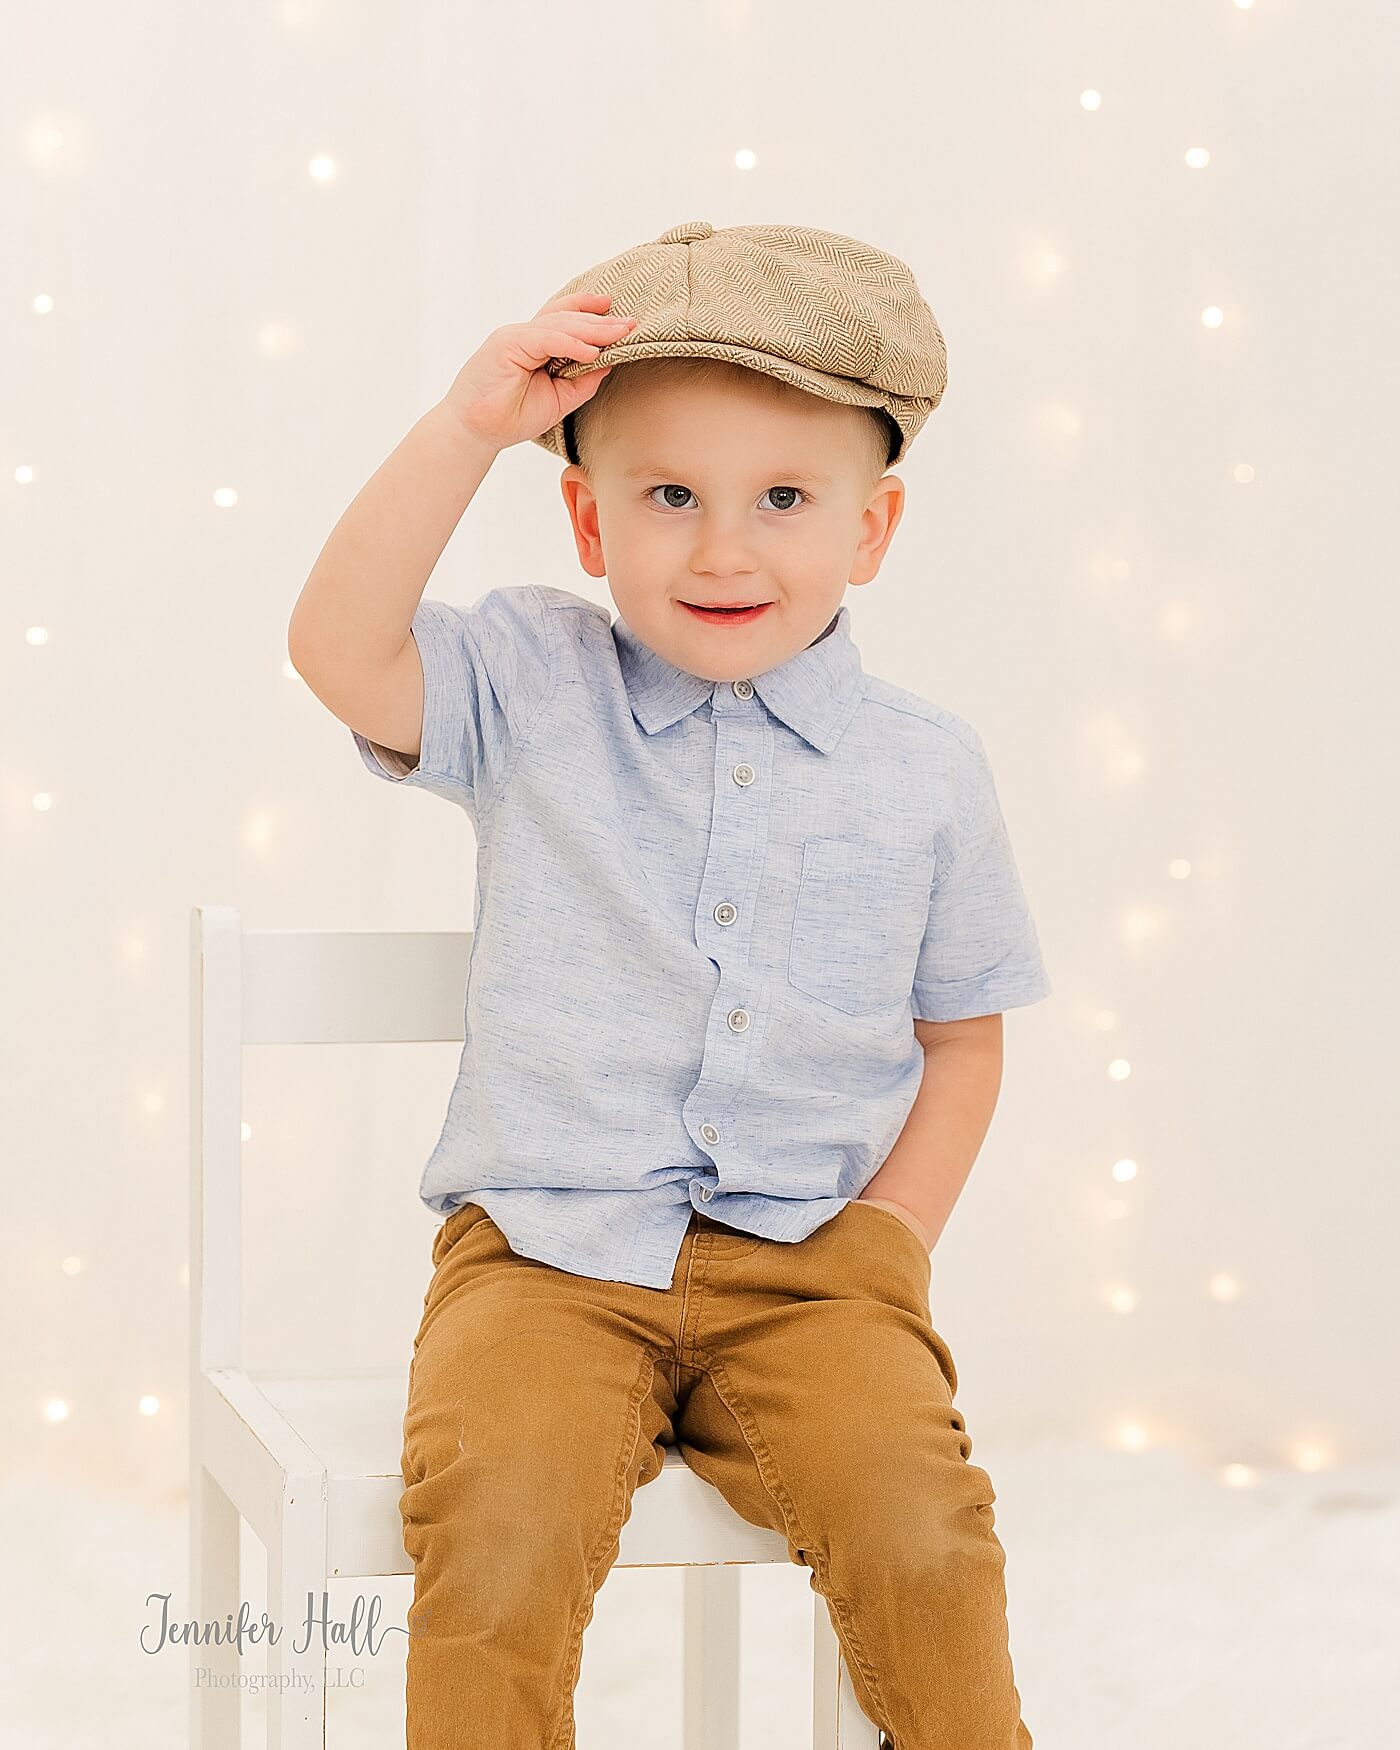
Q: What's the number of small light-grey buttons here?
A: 6